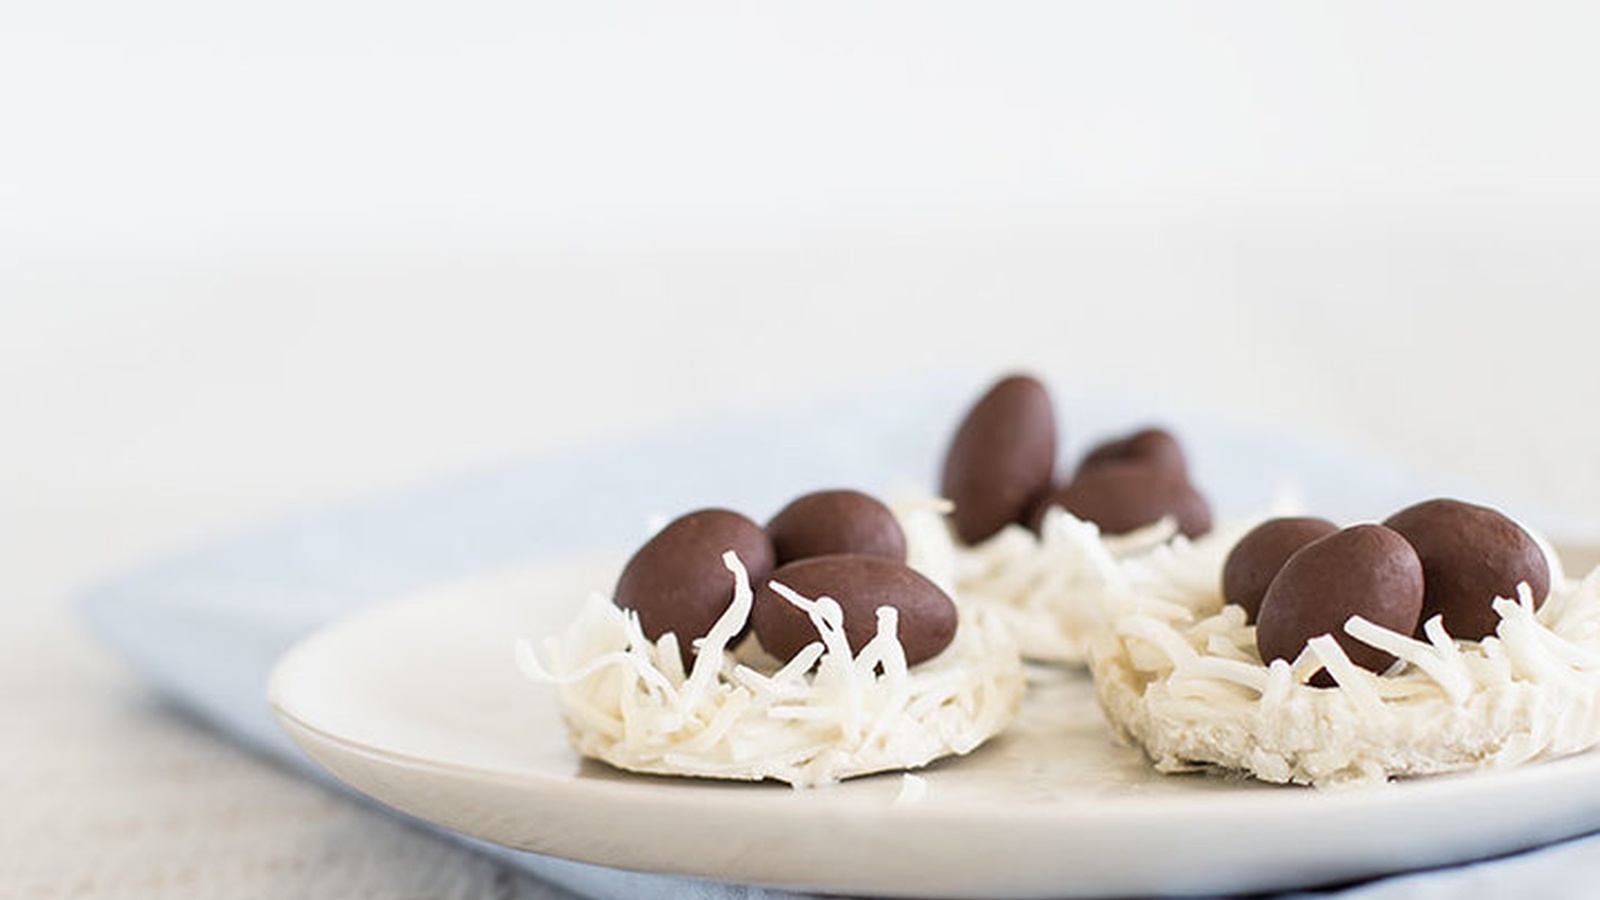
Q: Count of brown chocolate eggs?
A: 9